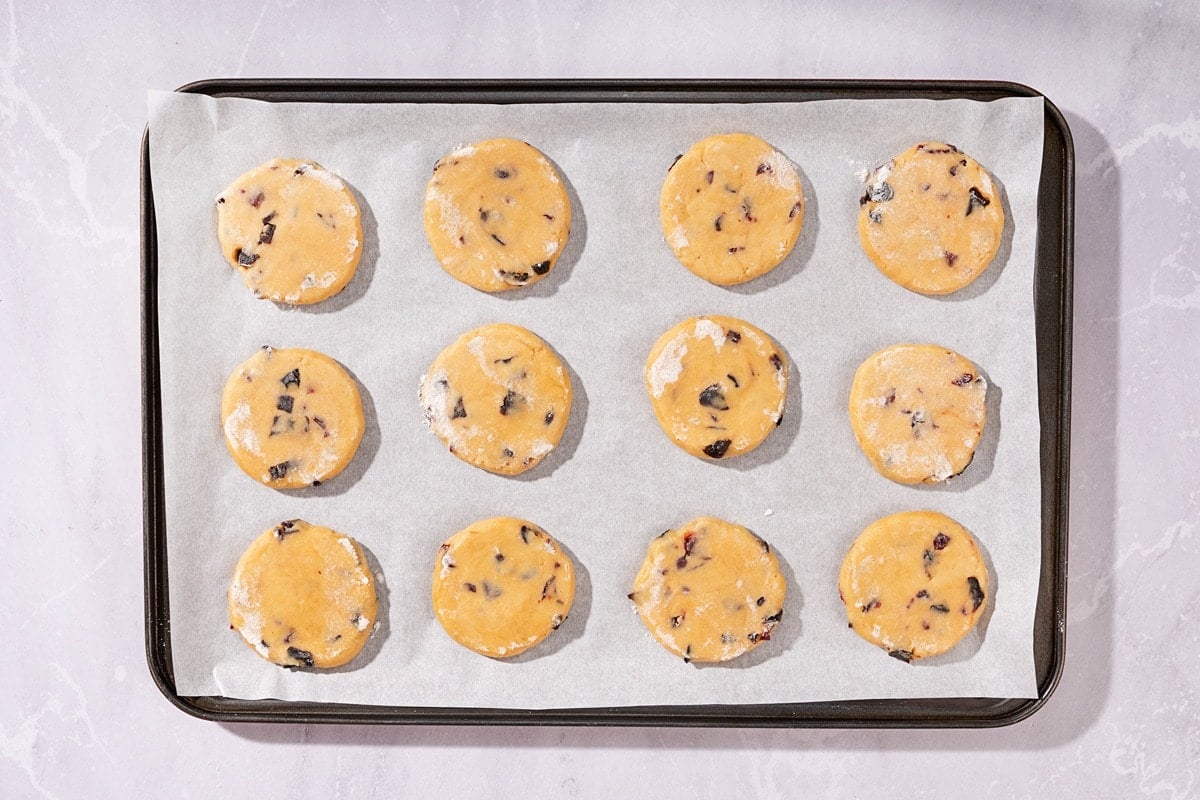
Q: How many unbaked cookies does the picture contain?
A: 12